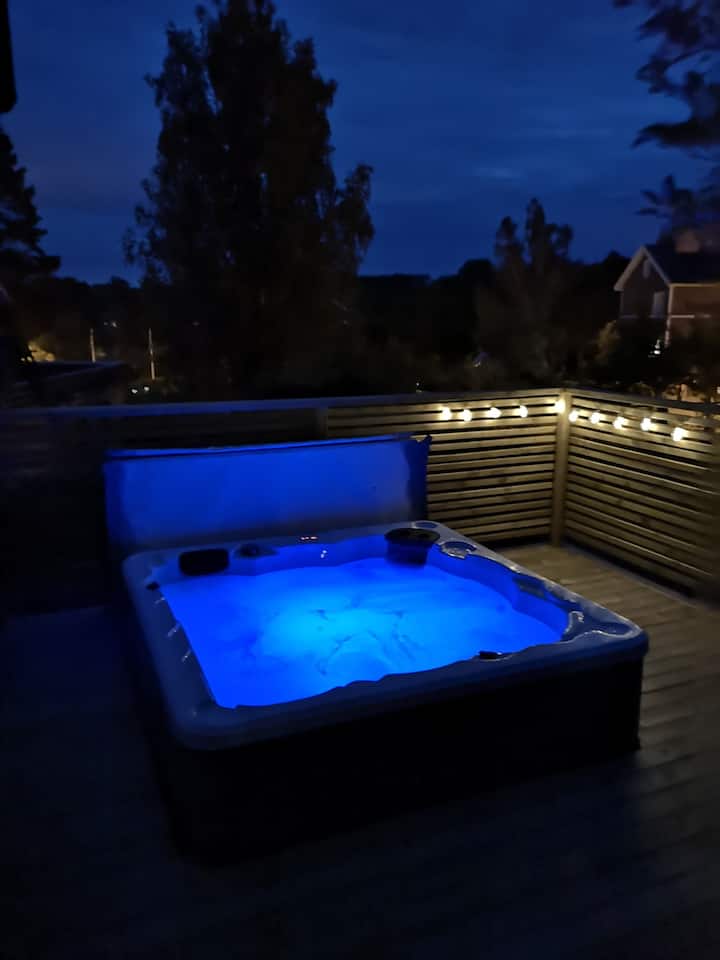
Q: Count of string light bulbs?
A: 10